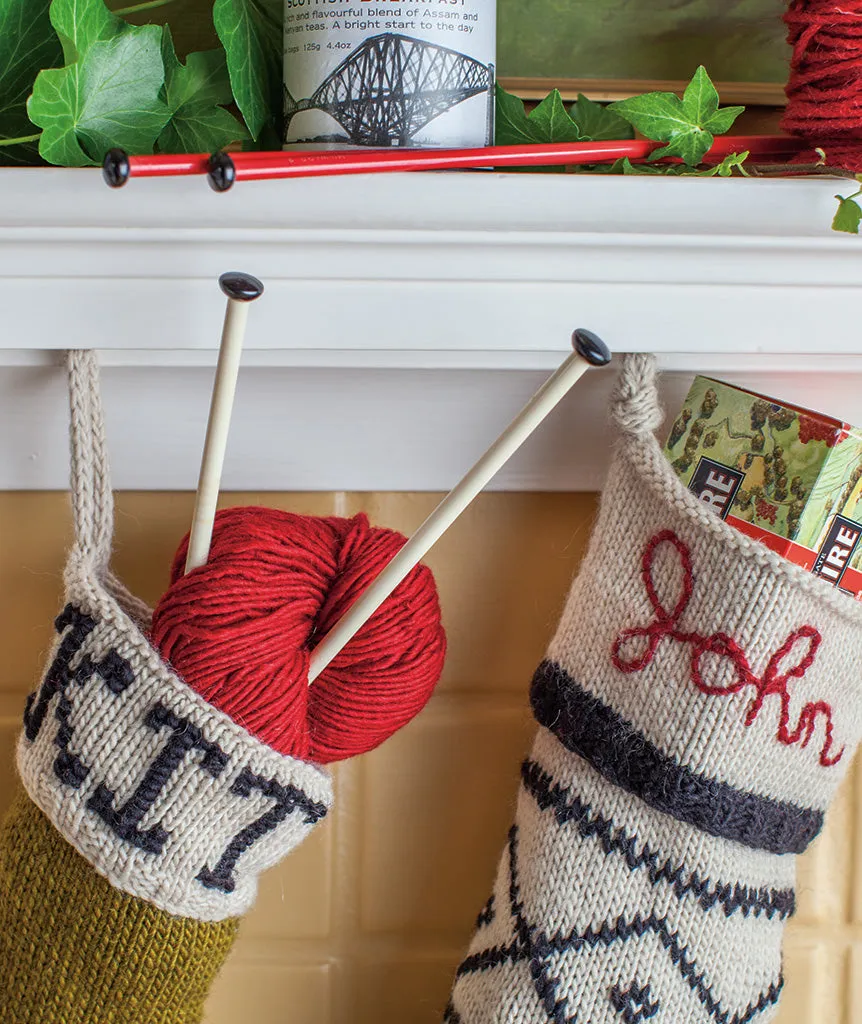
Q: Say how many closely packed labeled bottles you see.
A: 0